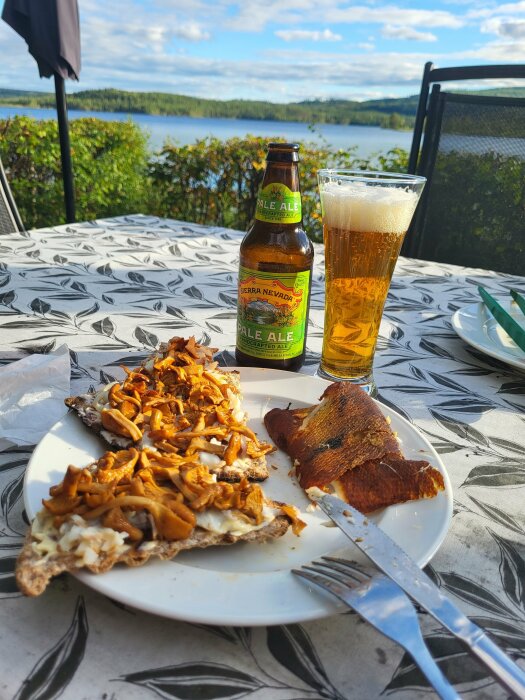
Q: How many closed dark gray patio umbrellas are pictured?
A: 1